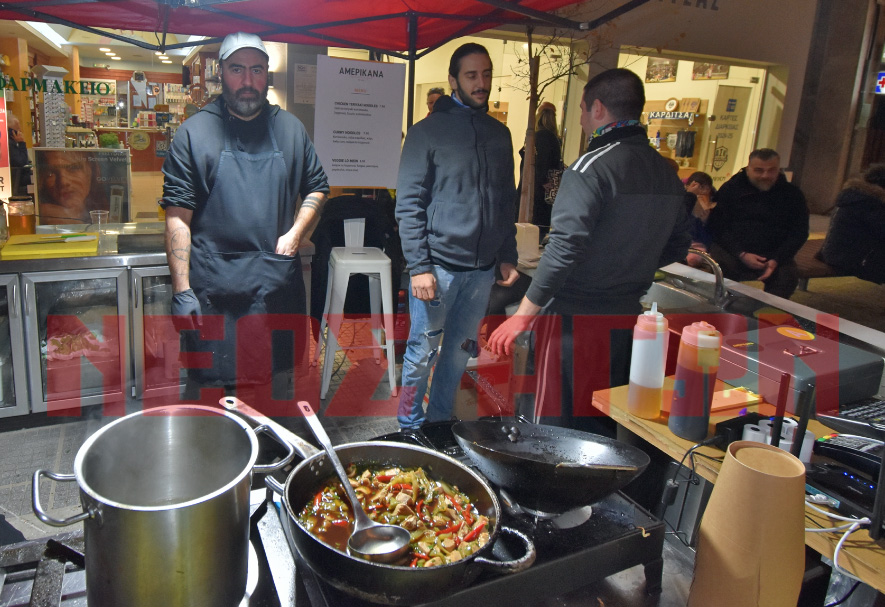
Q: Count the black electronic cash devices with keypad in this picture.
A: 2